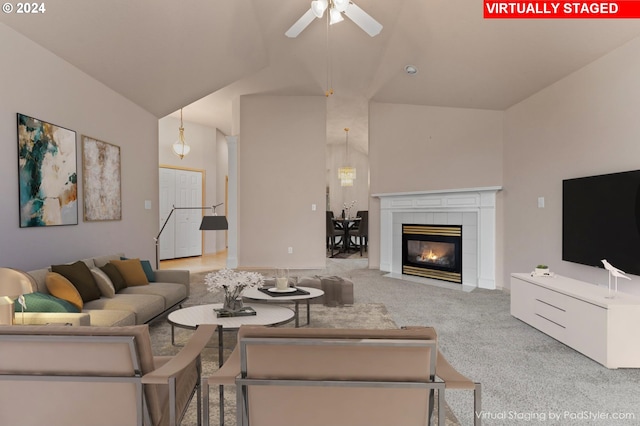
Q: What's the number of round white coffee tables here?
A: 2